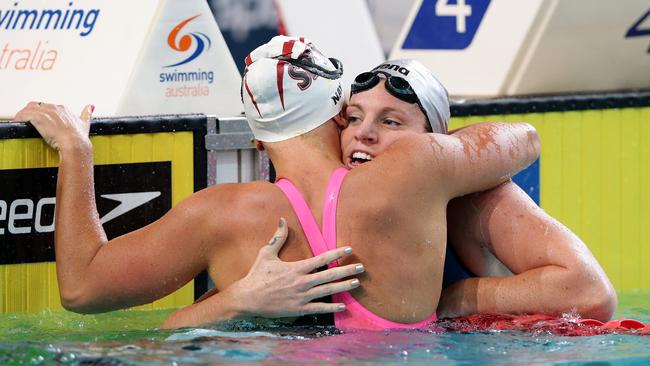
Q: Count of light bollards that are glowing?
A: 0